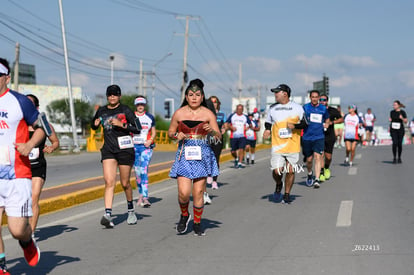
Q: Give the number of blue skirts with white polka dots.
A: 1